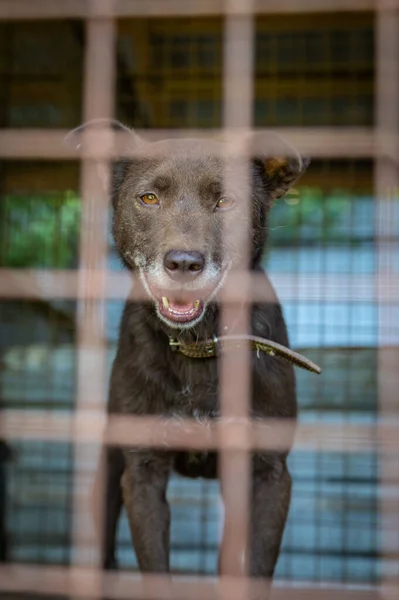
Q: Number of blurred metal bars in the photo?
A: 8